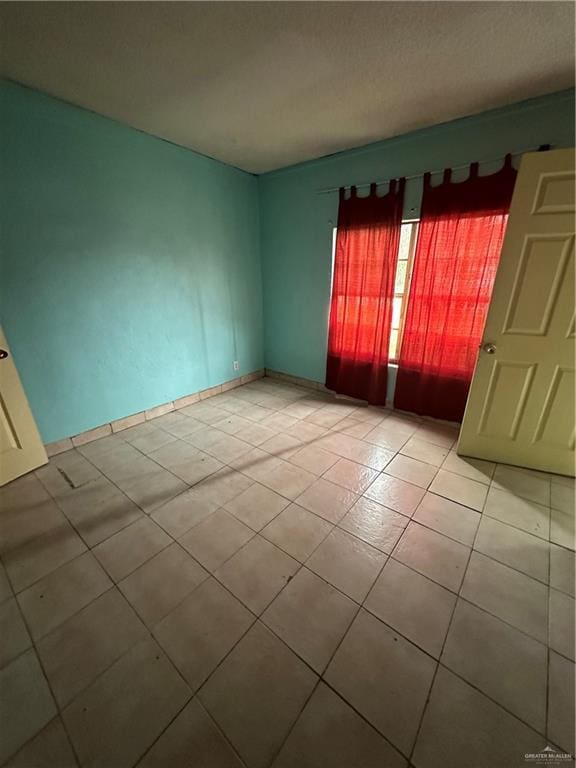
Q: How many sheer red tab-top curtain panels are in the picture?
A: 2